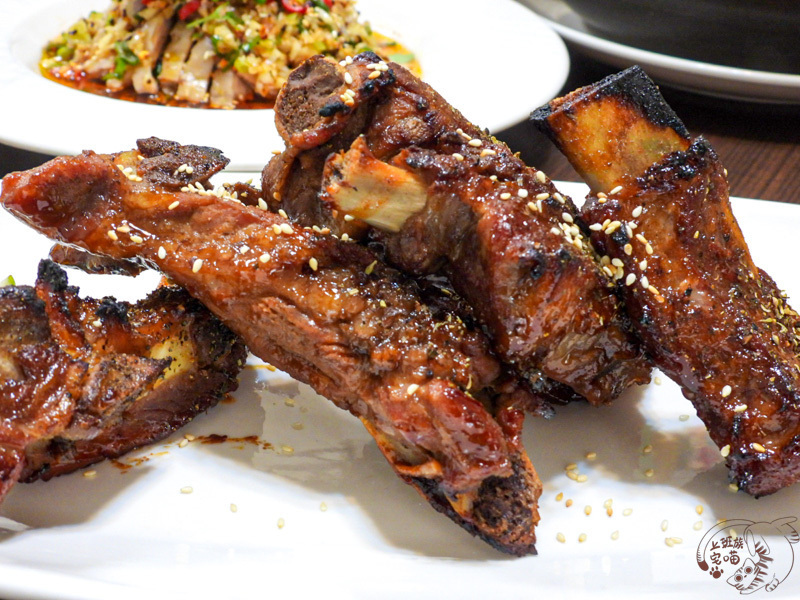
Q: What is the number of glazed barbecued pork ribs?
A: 4